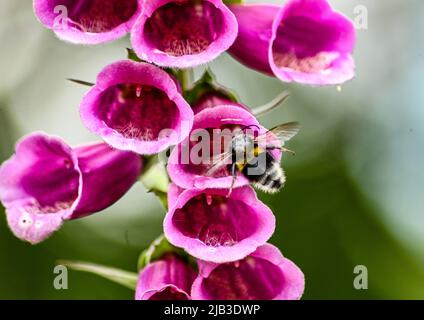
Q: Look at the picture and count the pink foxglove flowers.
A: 9